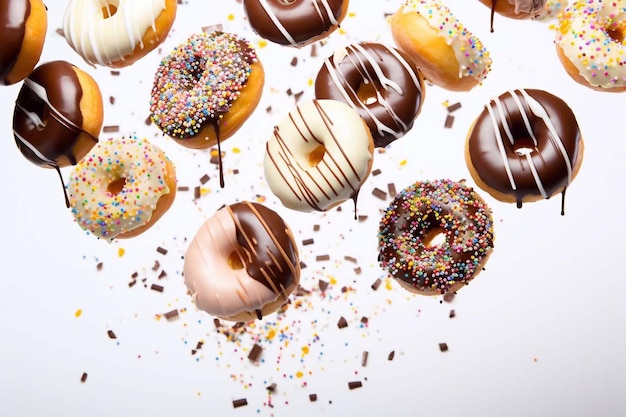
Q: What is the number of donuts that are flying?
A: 14